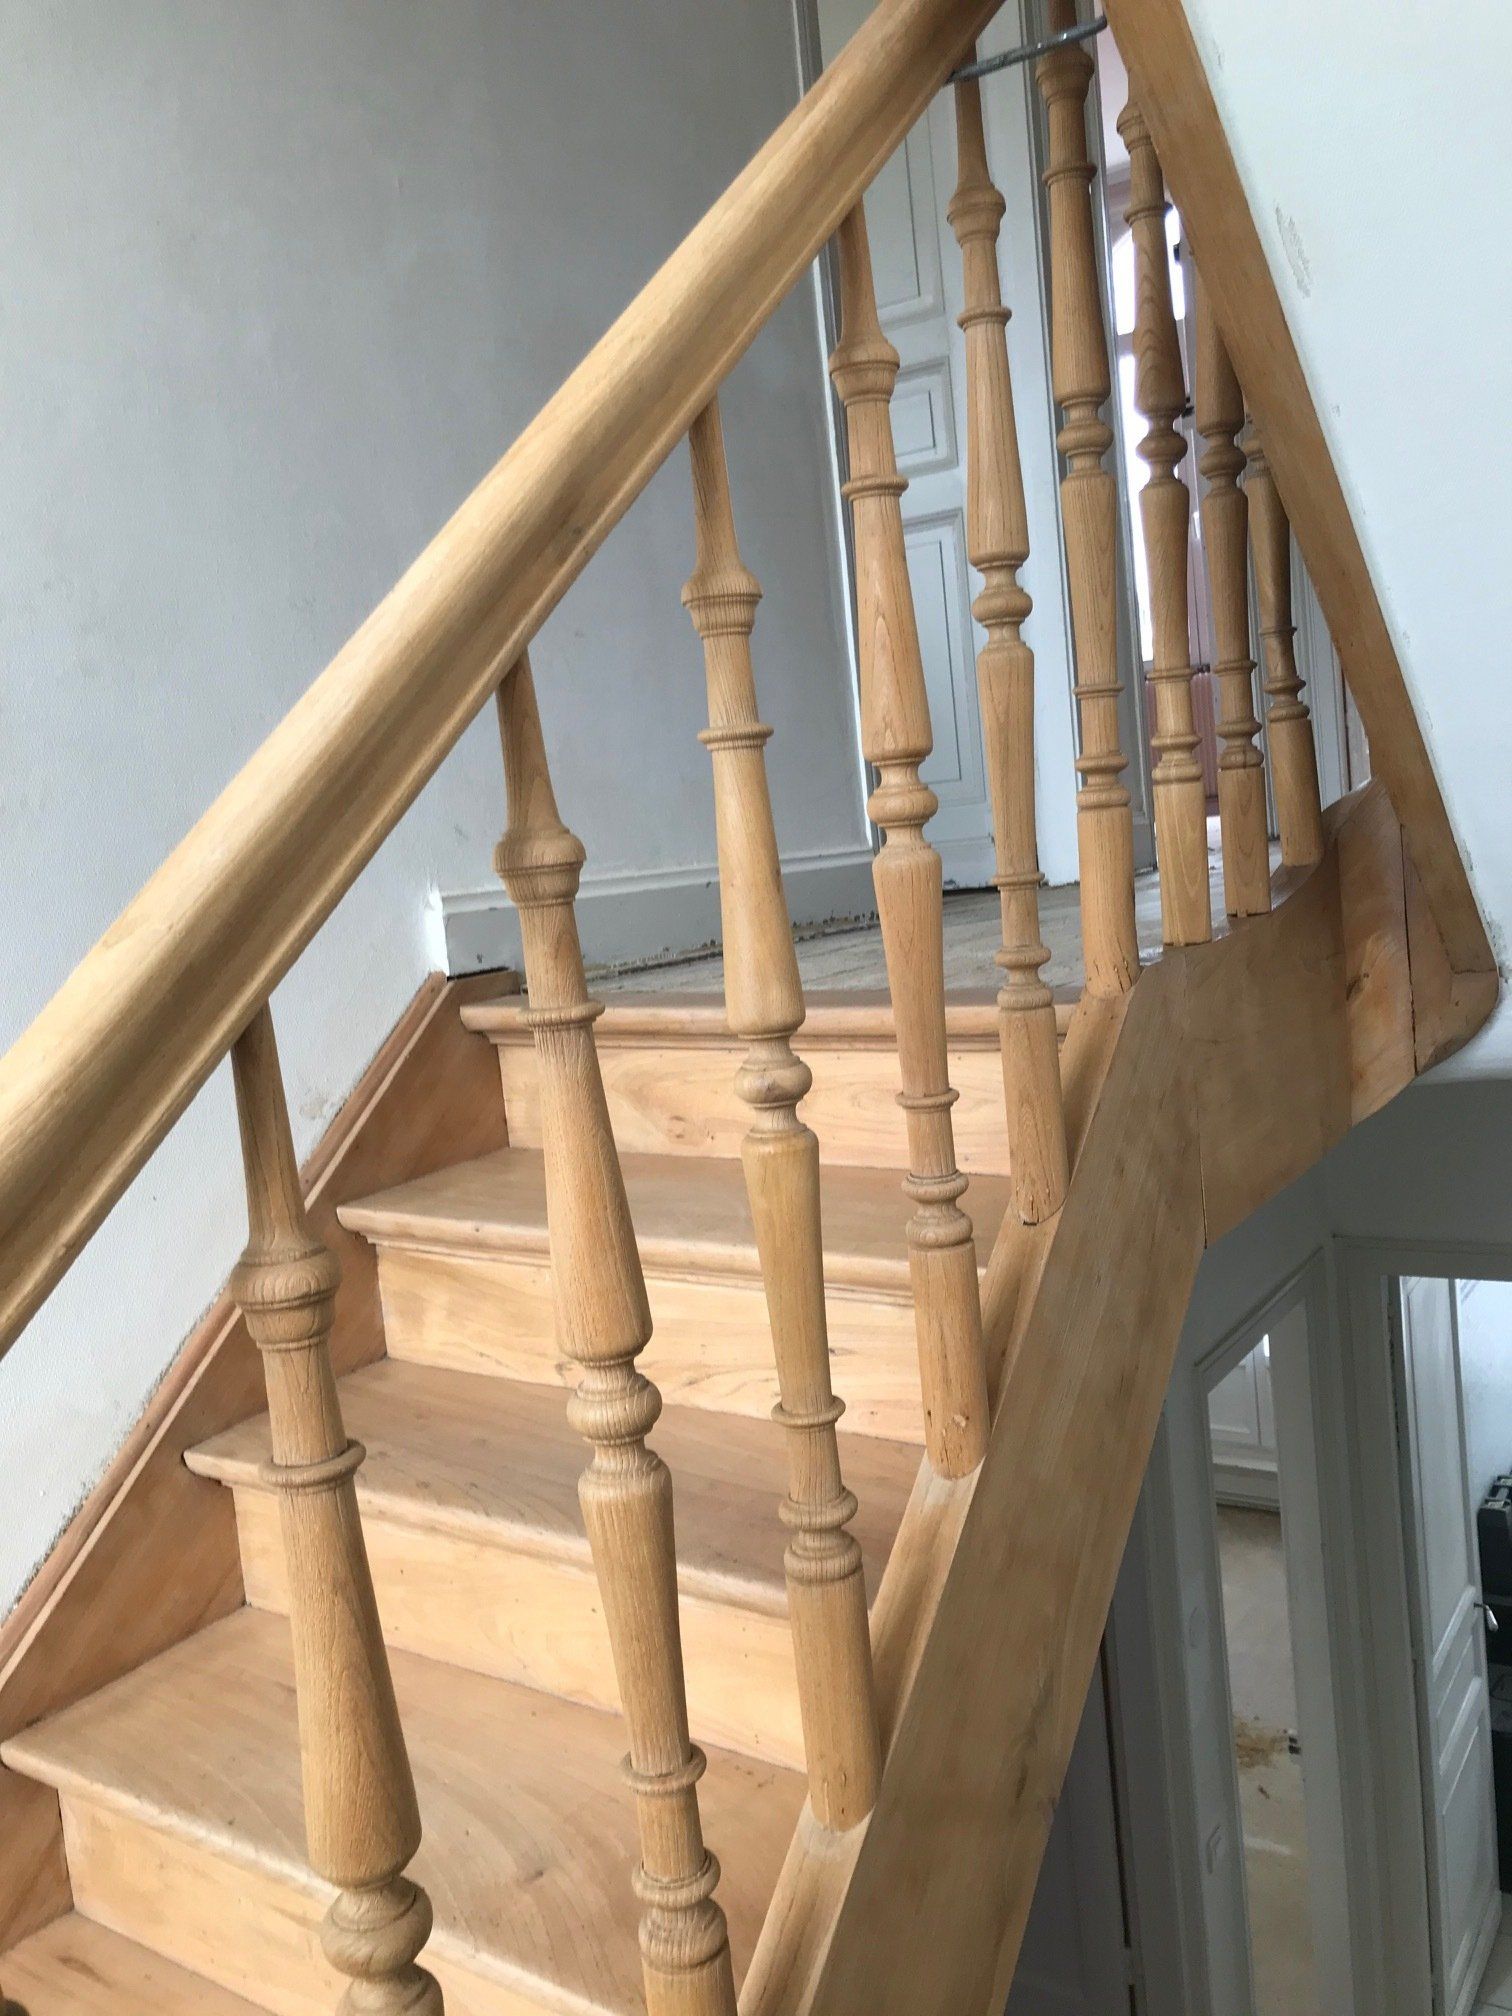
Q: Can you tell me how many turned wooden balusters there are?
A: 9